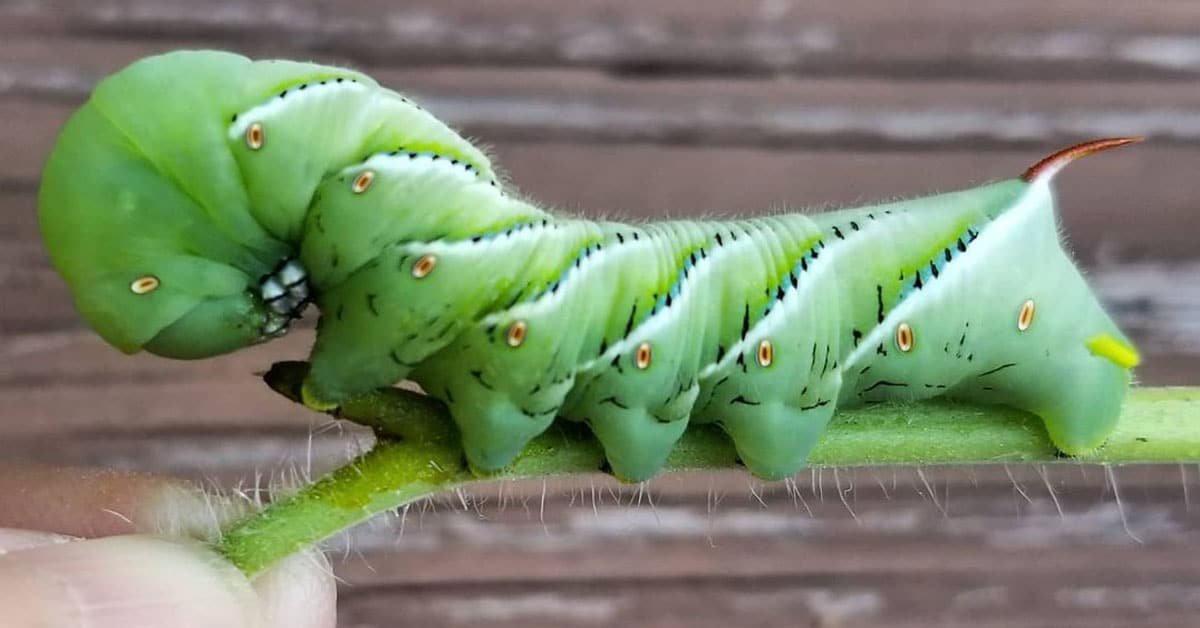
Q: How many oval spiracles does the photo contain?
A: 9